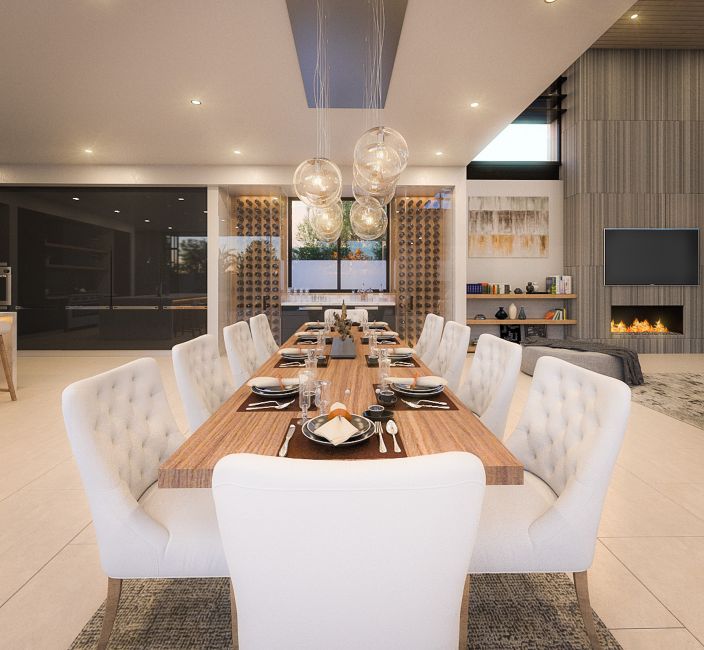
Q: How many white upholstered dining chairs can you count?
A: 10